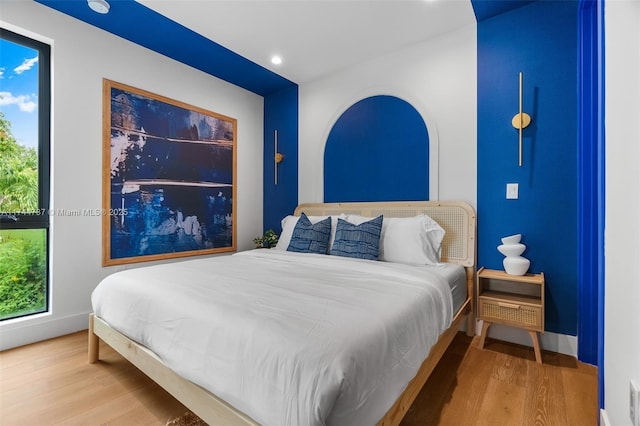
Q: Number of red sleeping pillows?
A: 0